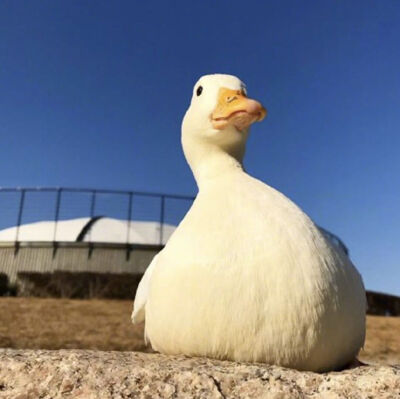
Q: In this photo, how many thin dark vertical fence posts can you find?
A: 5